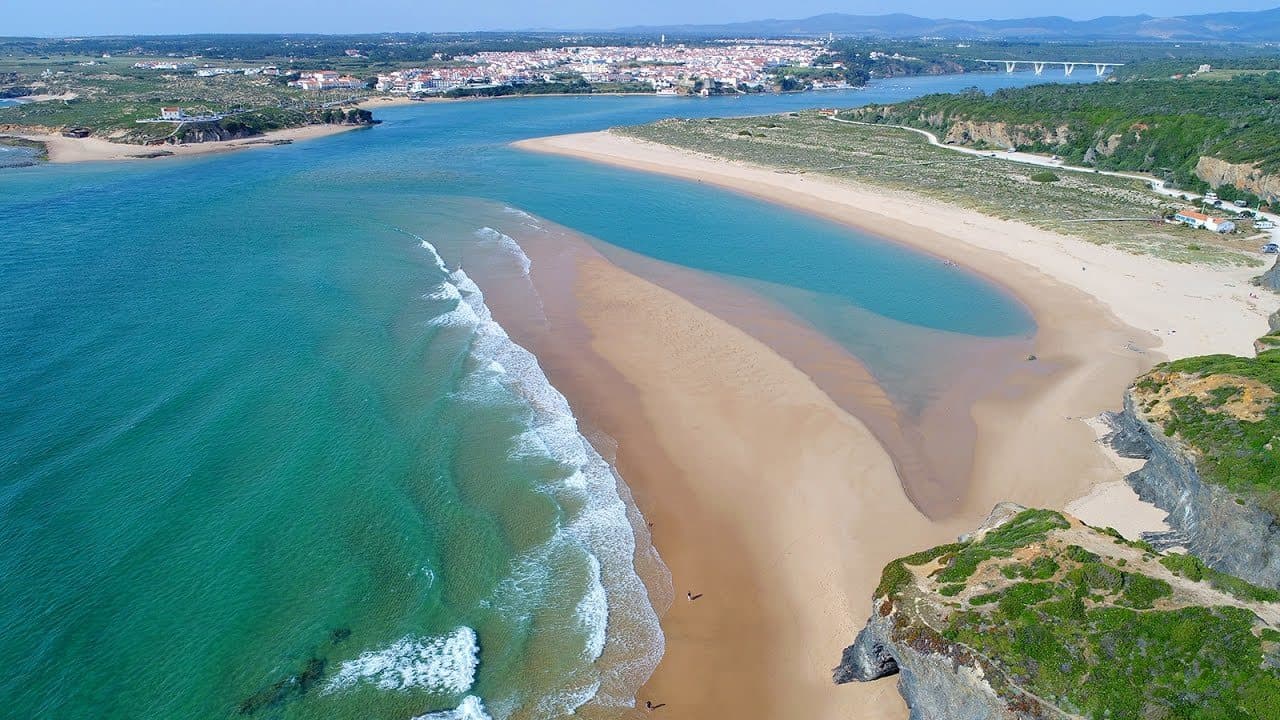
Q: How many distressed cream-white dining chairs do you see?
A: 0